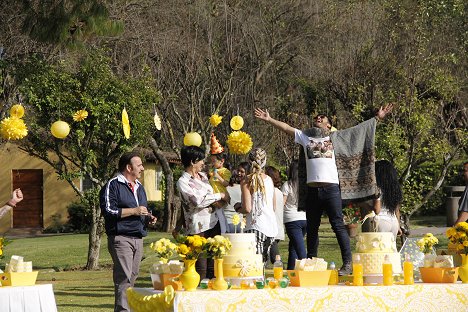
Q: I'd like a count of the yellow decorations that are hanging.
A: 10